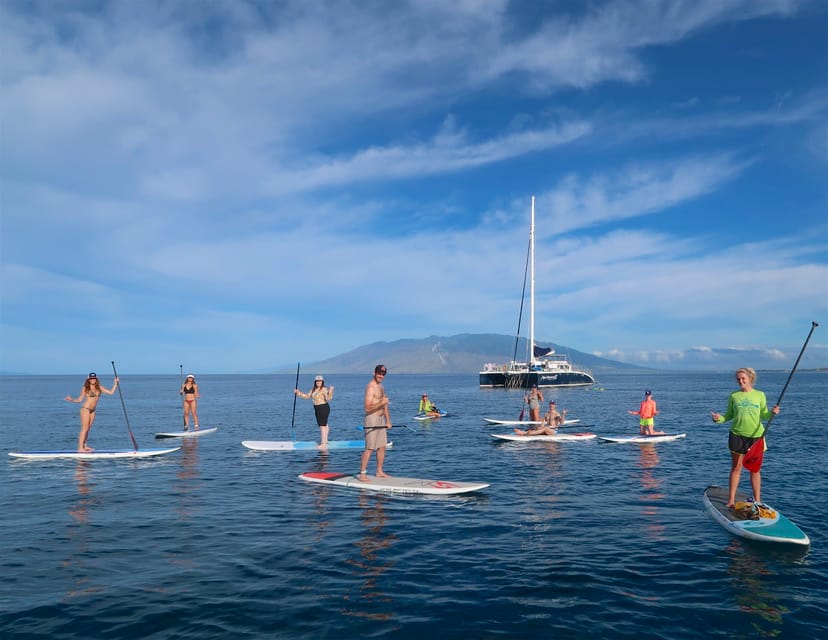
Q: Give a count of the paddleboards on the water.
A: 9